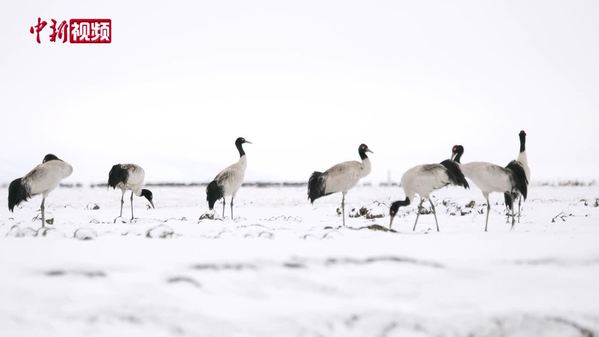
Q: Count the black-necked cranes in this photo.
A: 7